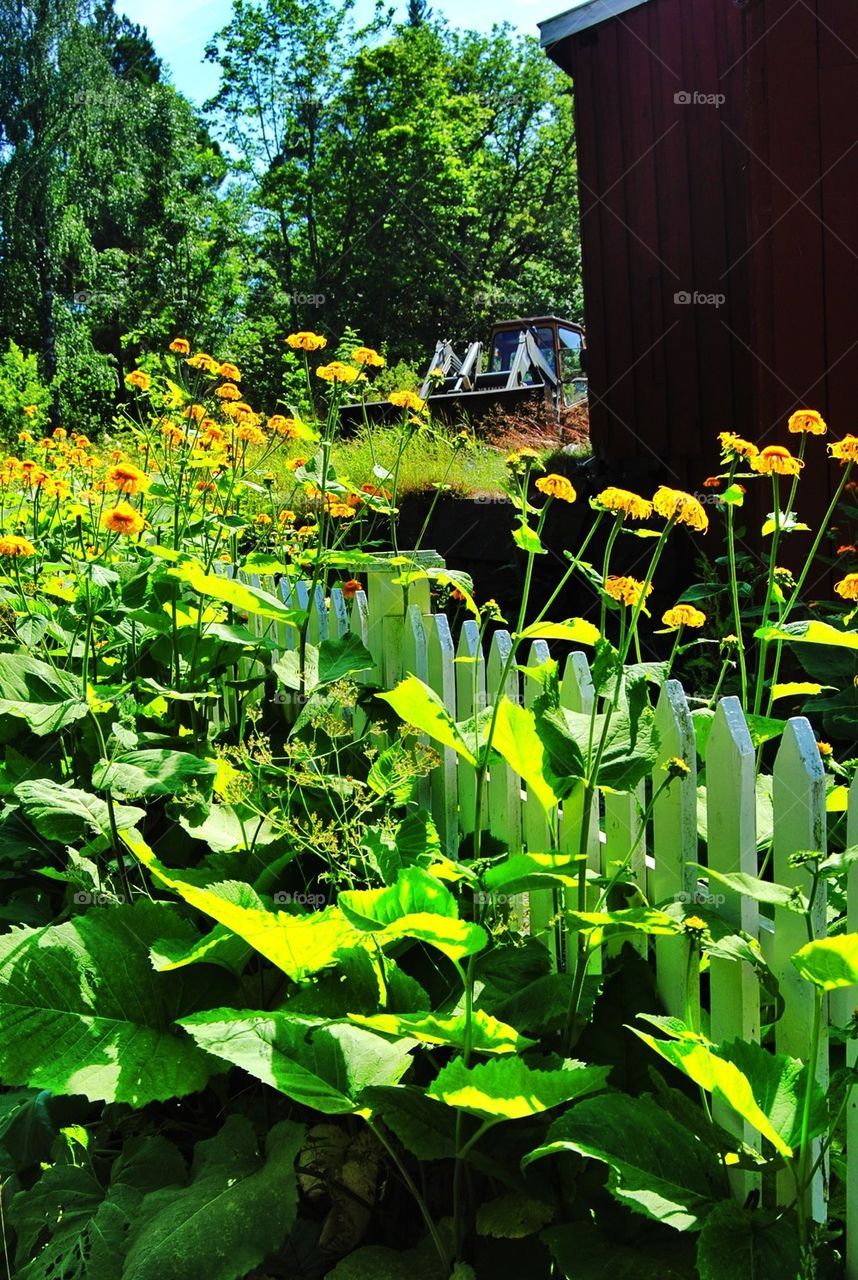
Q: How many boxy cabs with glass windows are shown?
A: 1